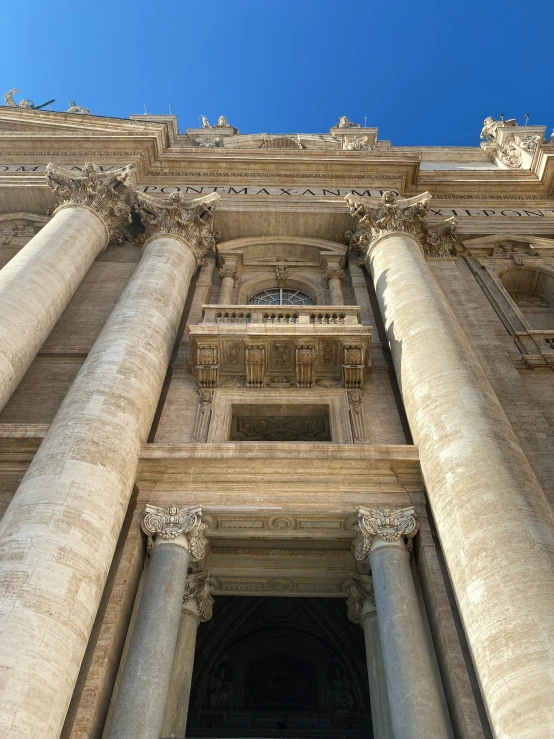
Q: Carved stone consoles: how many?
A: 4